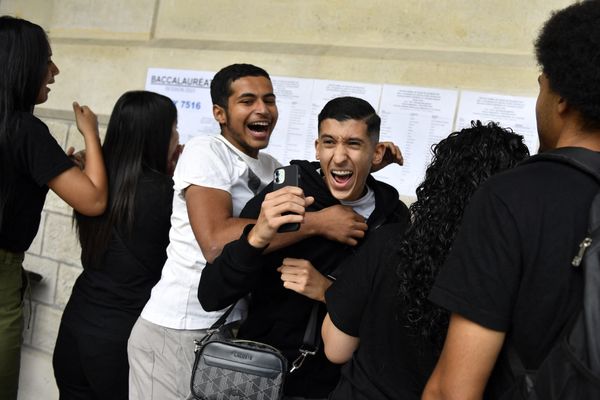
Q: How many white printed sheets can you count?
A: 5